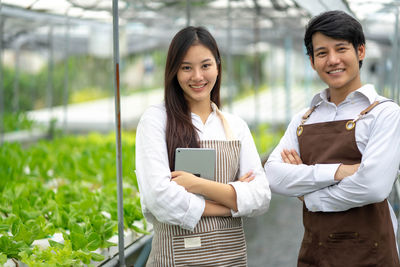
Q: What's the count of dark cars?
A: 0